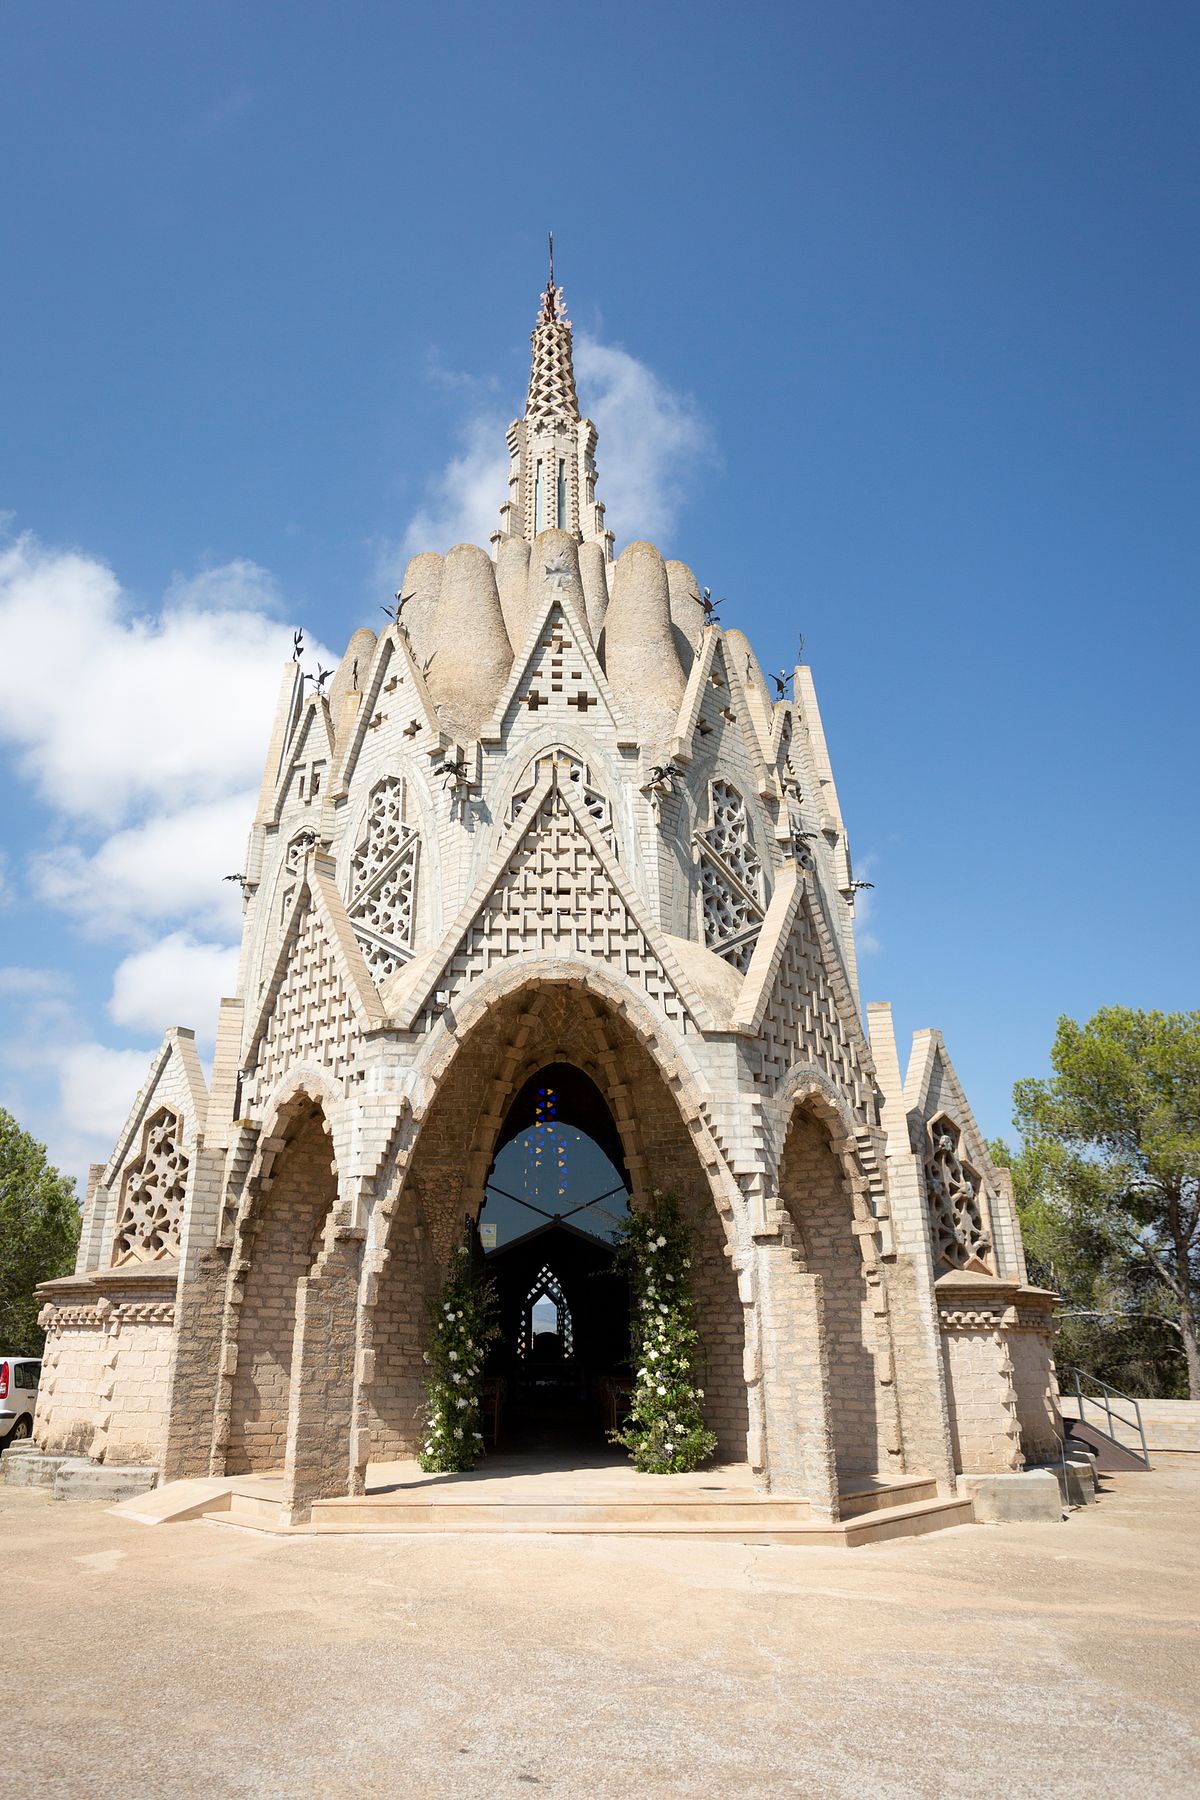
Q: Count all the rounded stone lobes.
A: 9